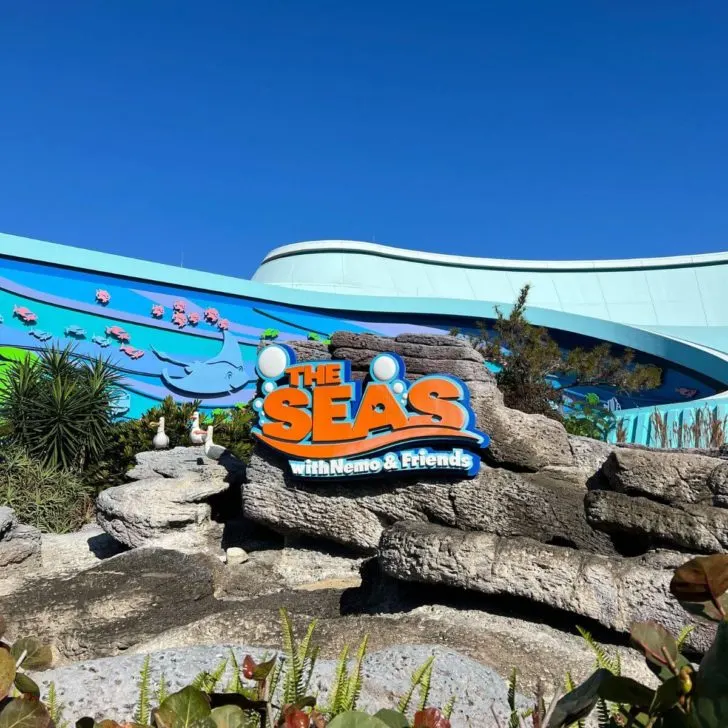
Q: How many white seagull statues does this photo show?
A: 3